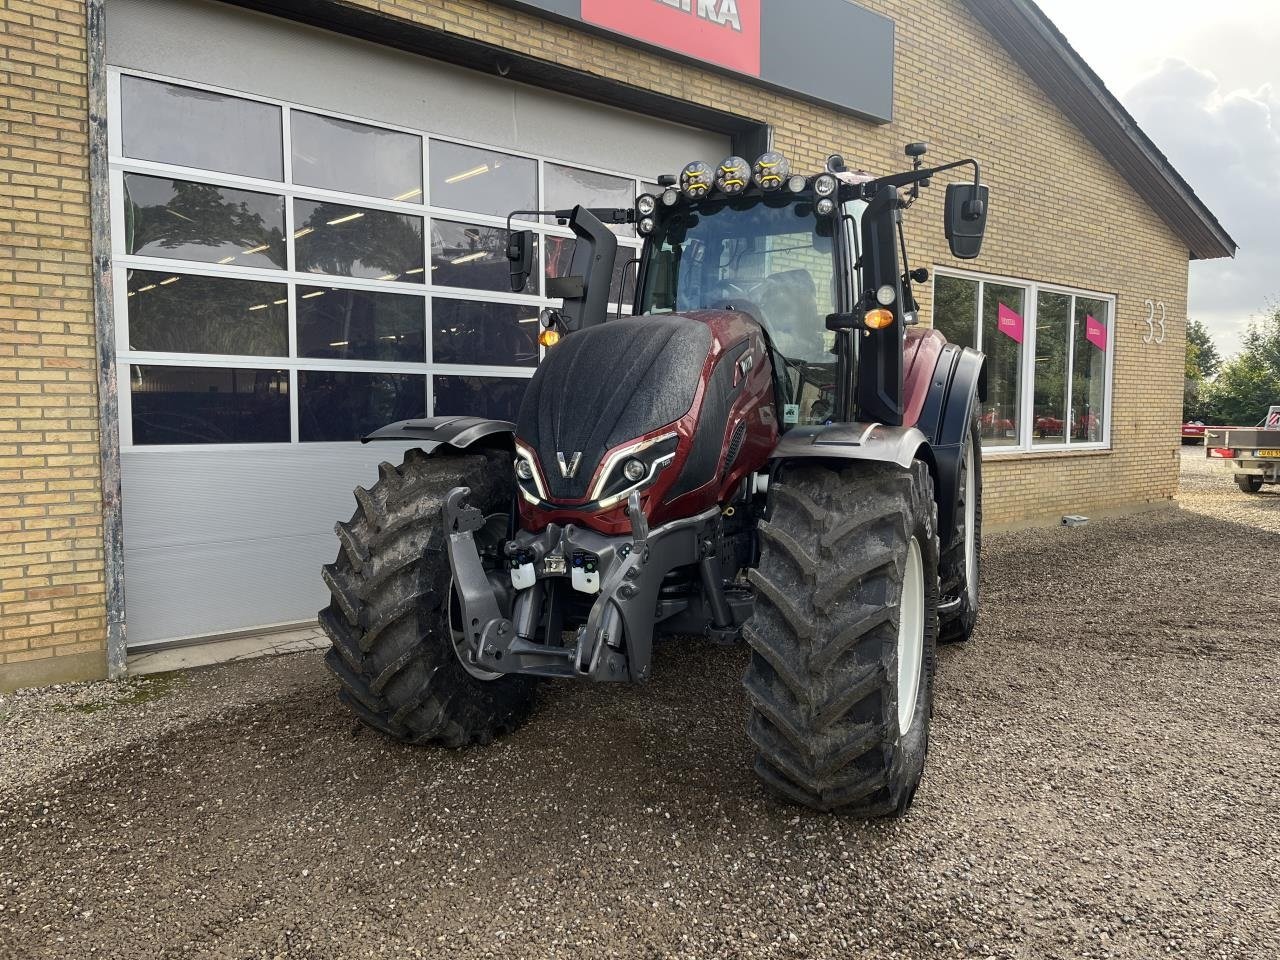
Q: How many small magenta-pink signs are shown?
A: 2